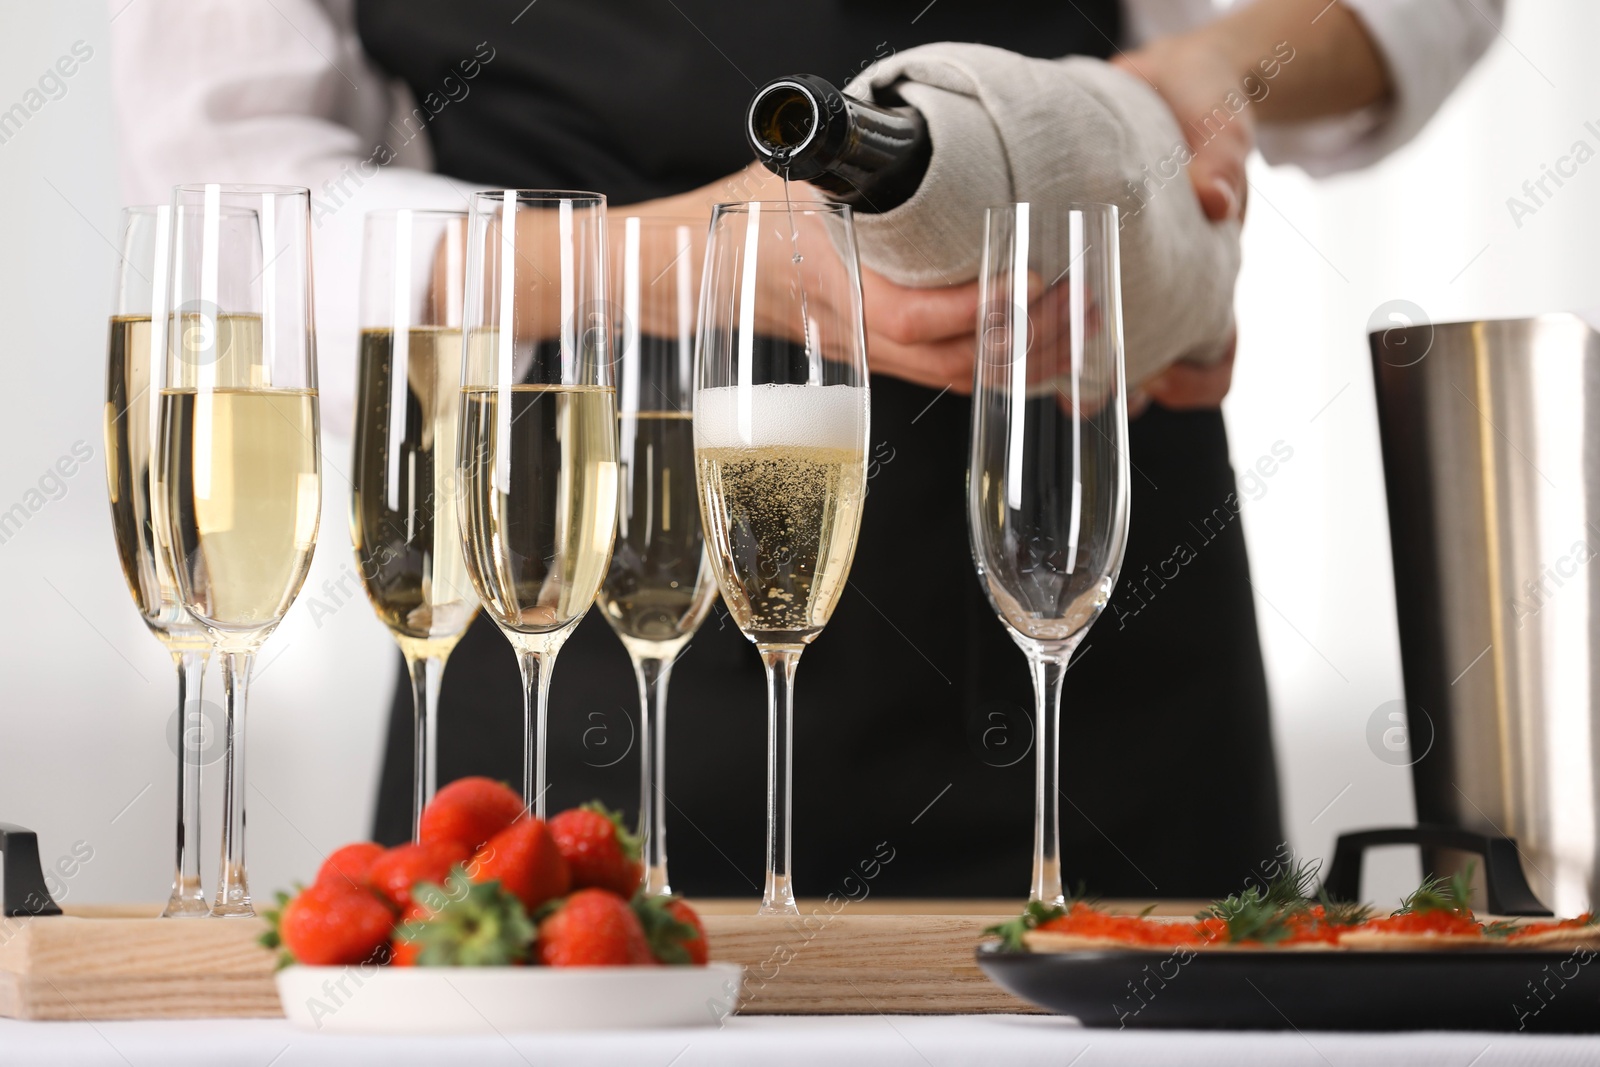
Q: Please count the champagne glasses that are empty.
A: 1